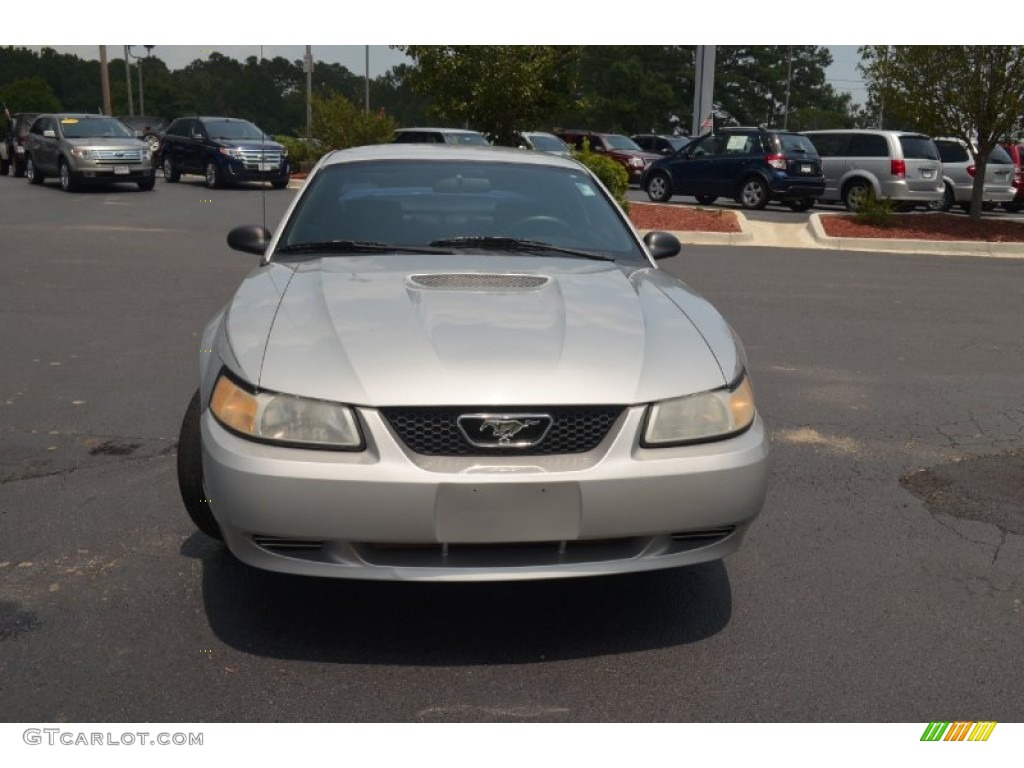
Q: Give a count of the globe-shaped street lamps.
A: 0